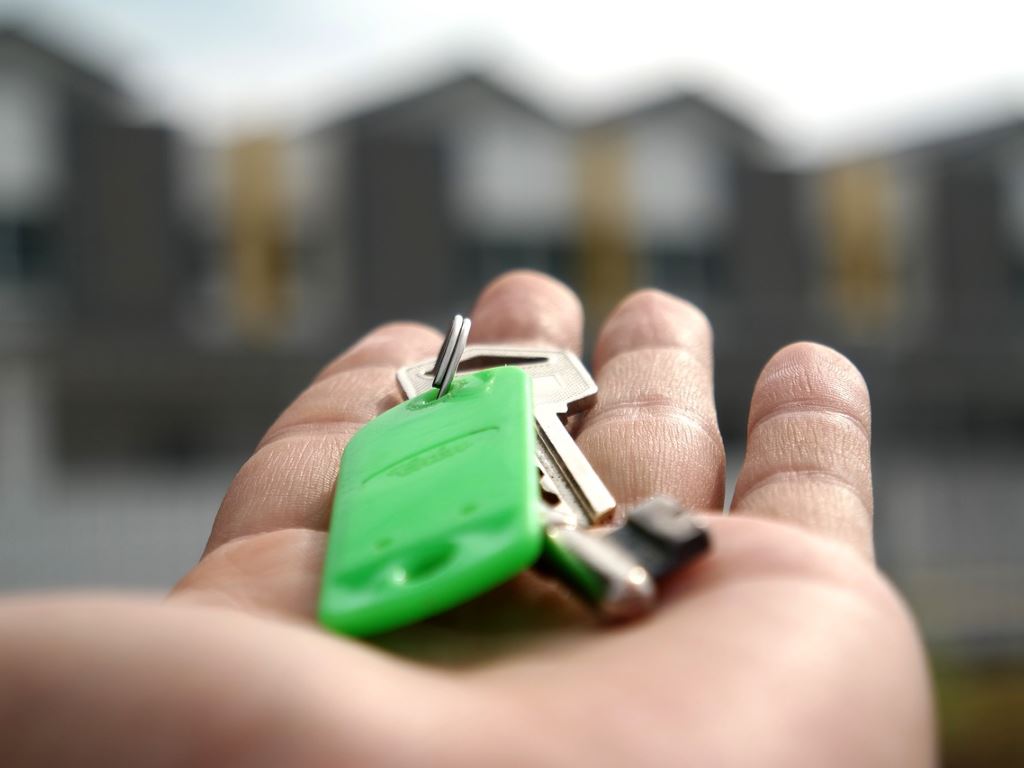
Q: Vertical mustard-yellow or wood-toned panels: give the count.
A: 3